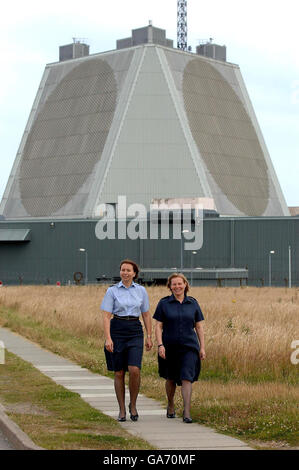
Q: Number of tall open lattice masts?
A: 1